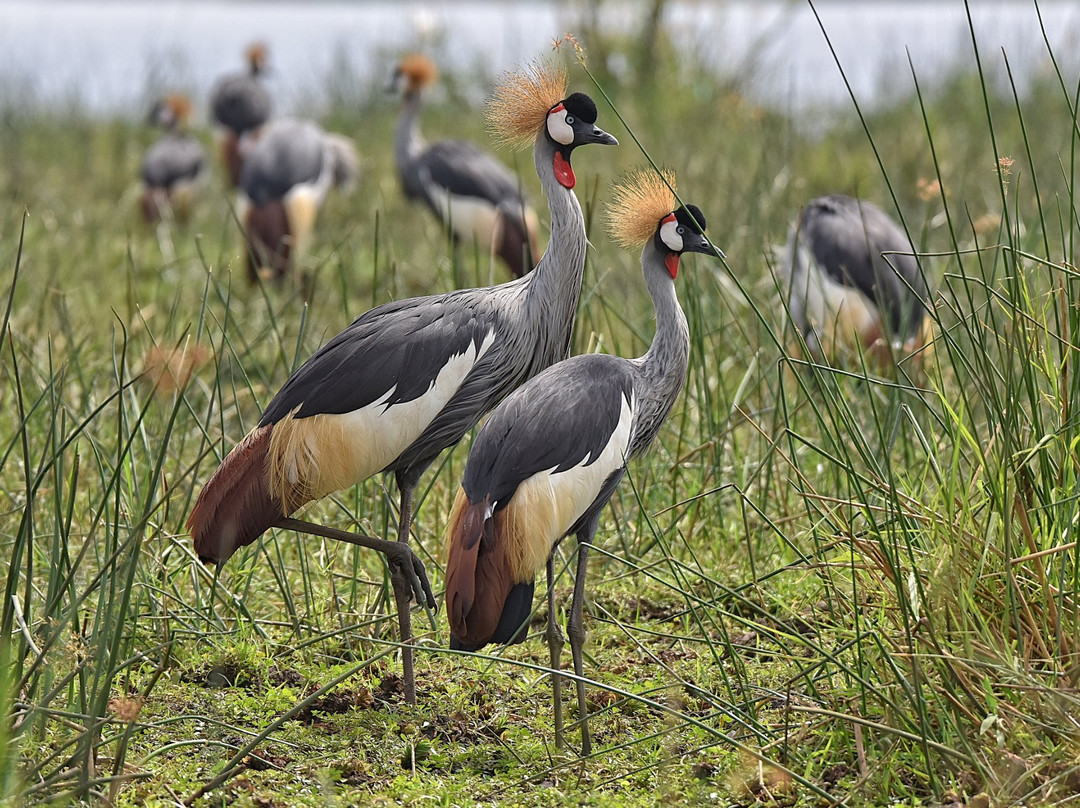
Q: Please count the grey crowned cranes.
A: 7